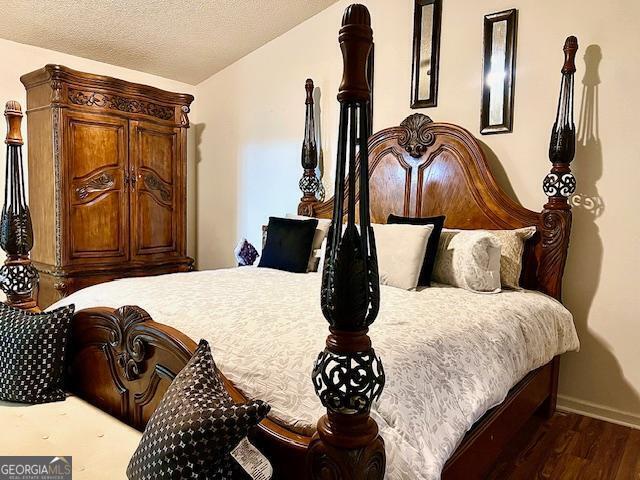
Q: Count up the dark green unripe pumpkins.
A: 0